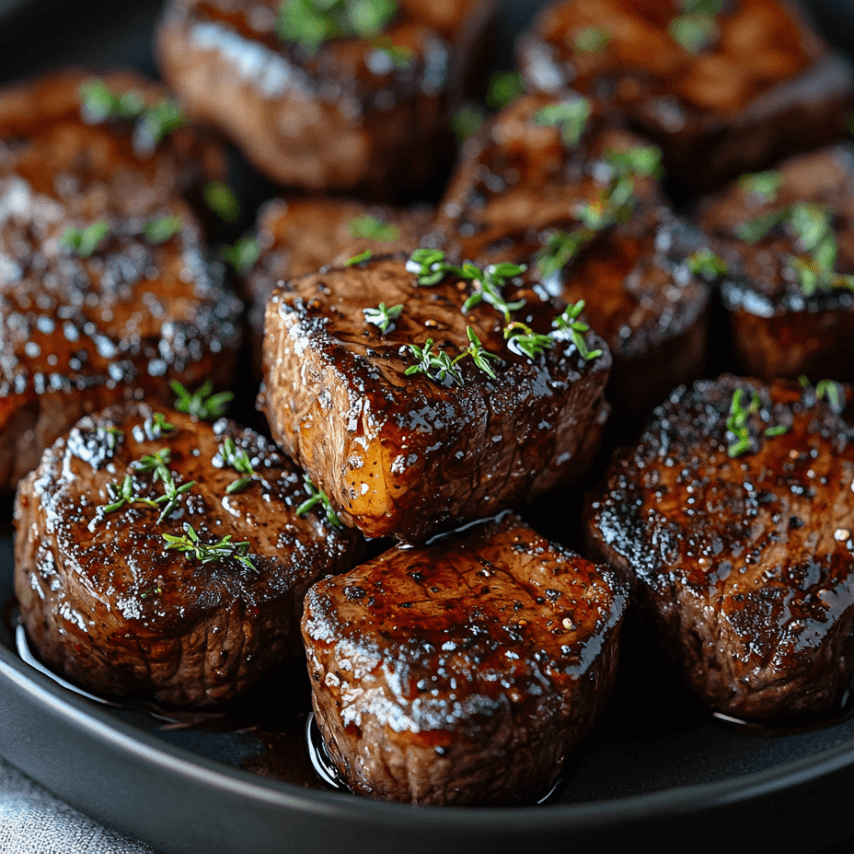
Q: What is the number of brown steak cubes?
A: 11